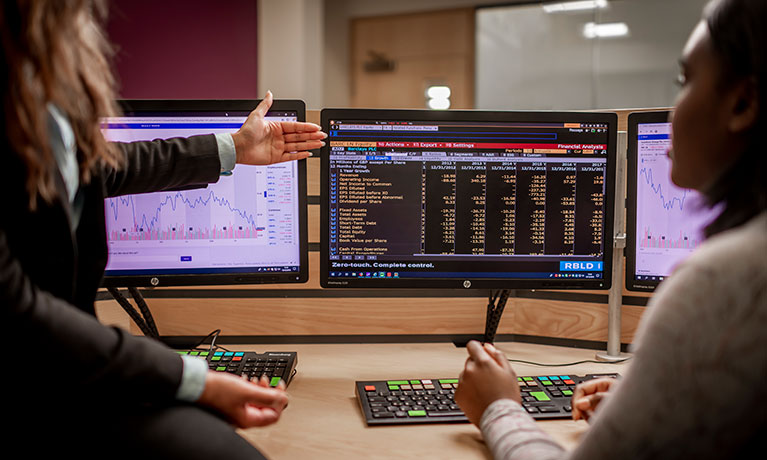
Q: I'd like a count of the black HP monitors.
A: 3